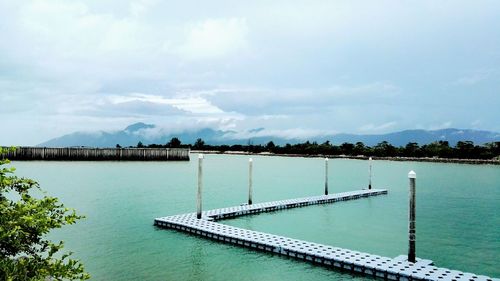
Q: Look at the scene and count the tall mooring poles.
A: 5